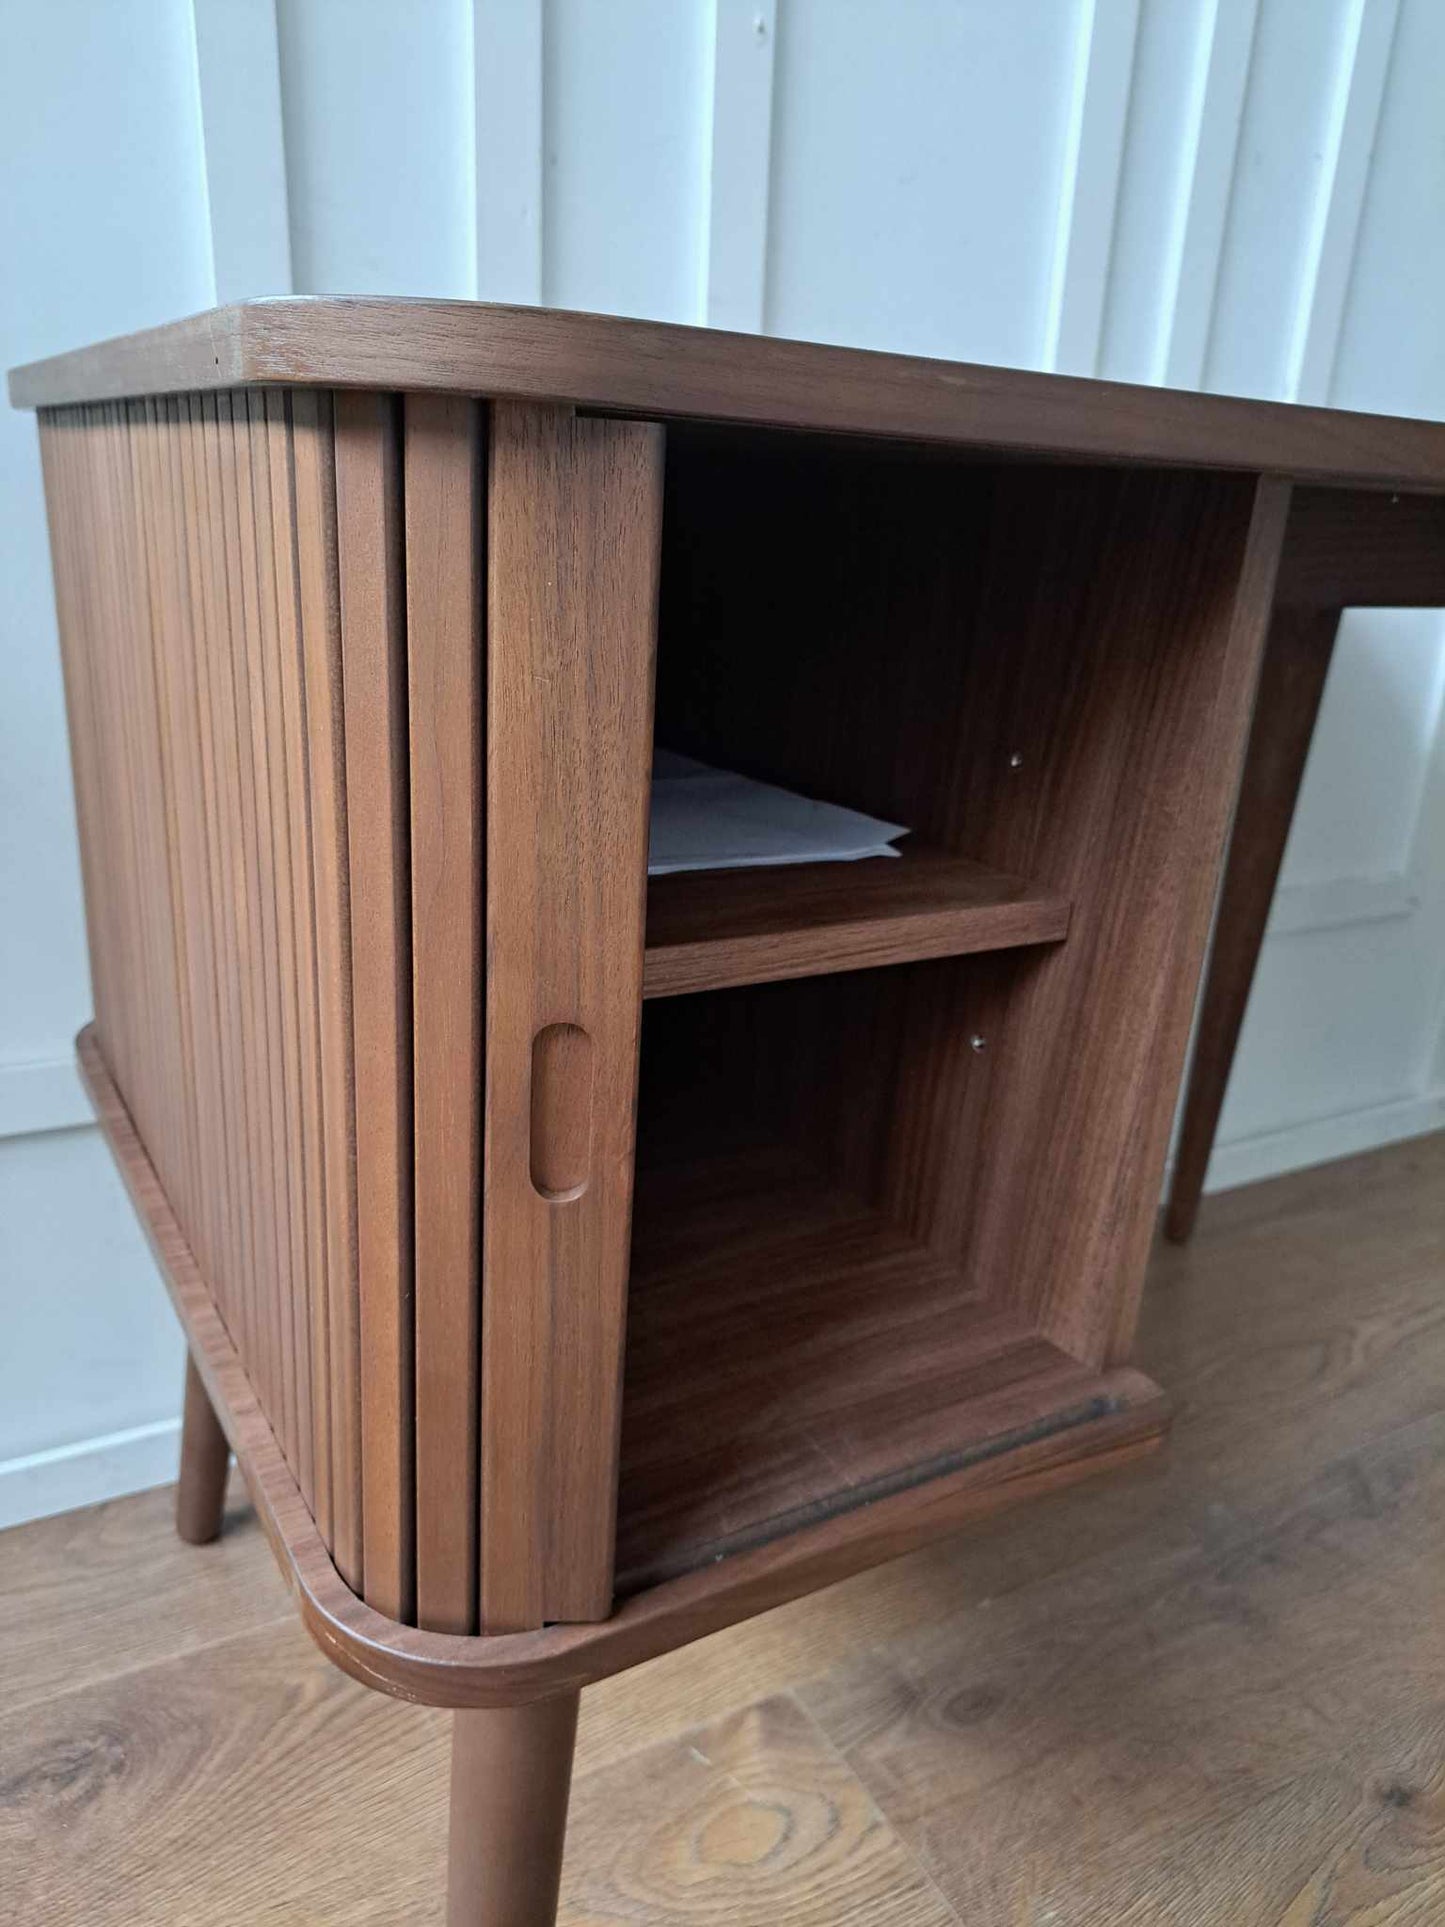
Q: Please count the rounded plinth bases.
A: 1